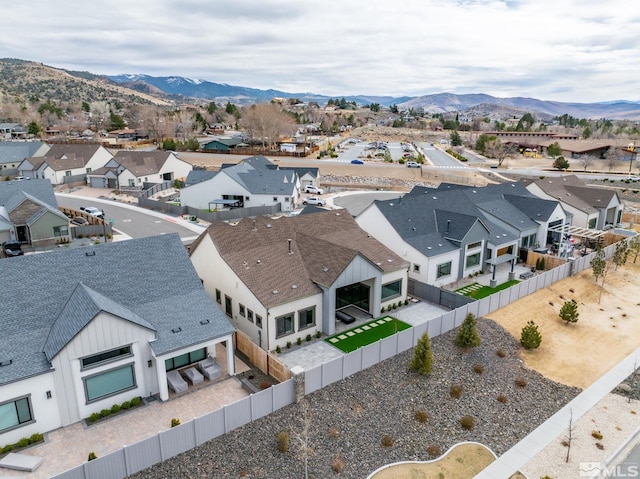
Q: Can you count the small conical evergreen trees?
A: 4